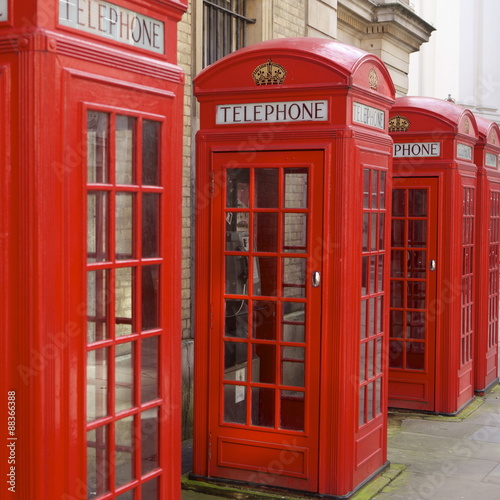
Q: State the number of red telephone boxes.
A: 4